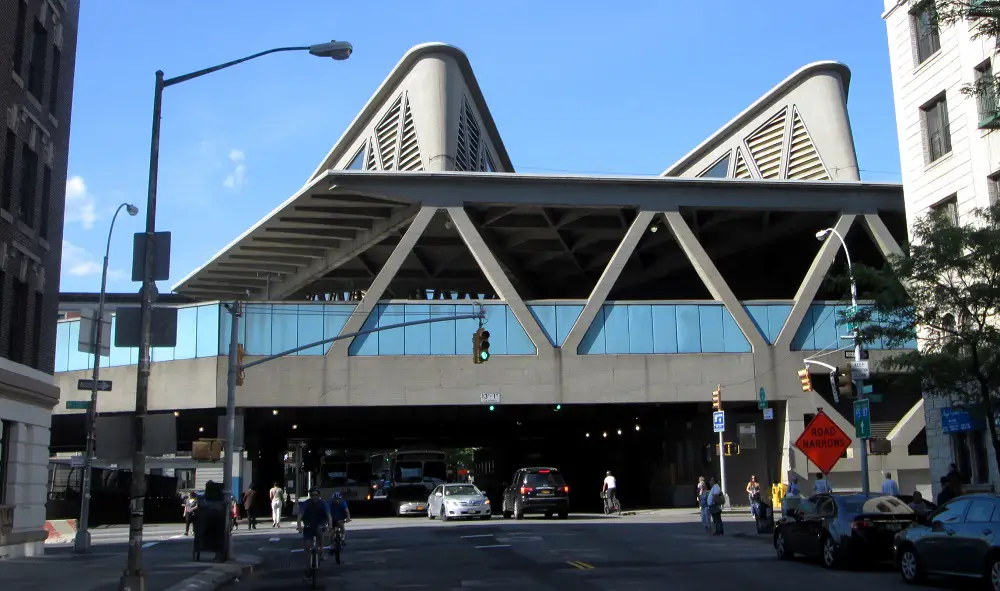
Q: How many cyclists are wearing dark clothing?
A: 2